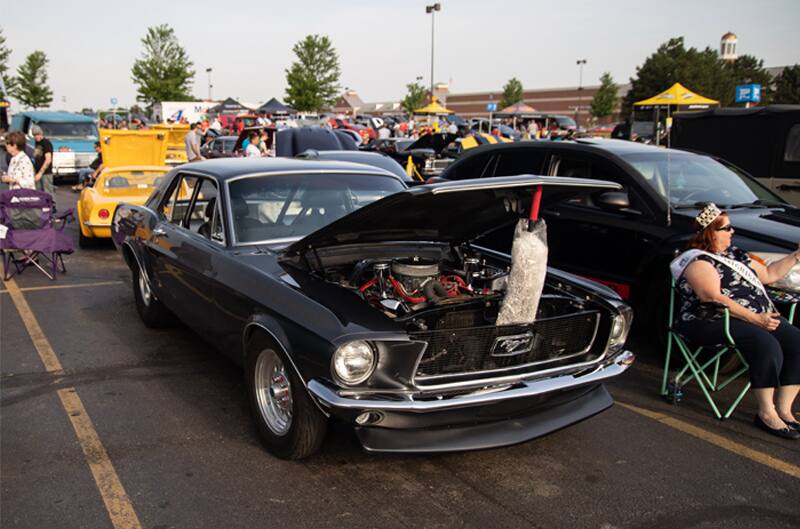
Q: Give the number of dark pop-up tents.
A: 2